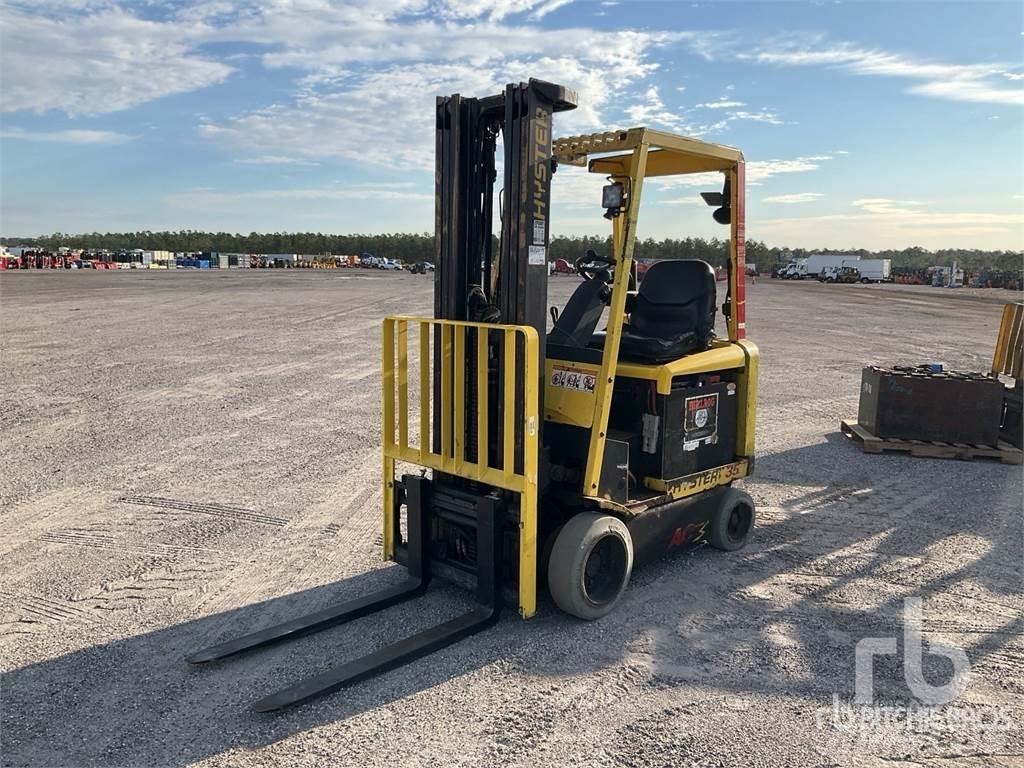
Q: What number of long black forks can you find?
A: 2